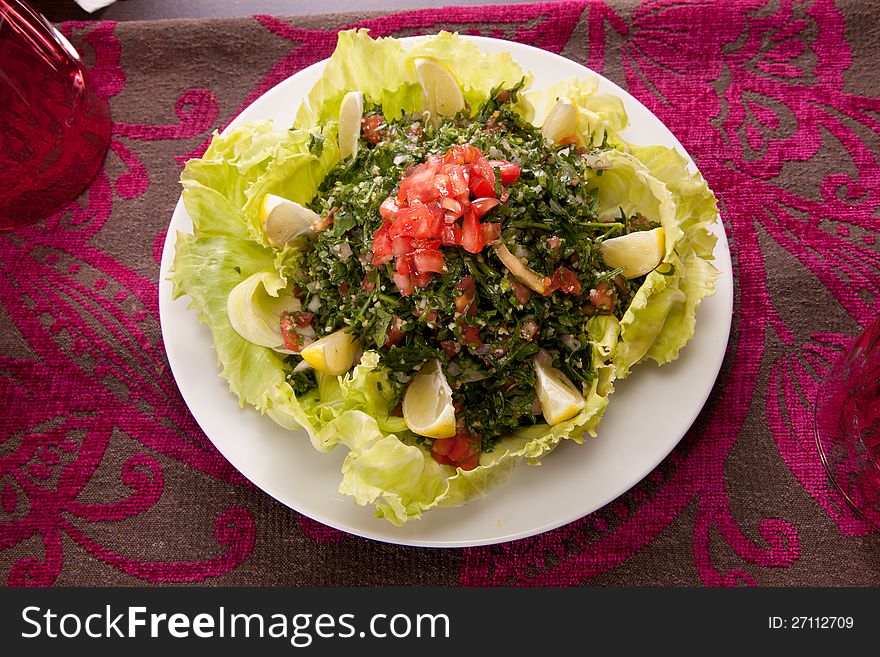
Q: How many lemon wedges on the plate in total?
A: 8